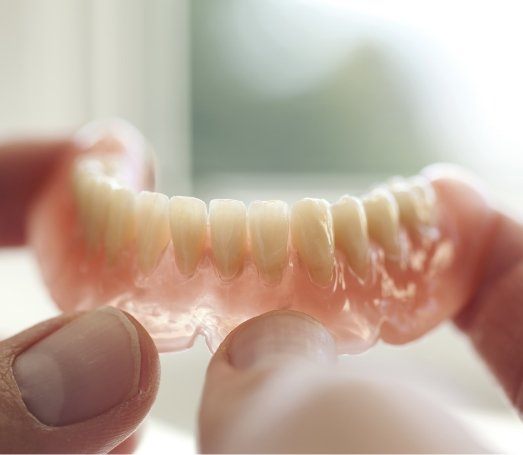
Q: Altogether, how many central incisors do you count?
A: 2